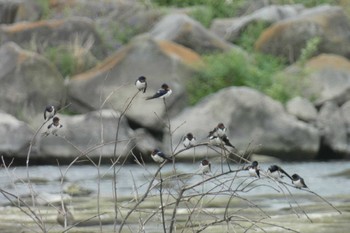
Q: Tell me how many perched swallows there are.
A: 12